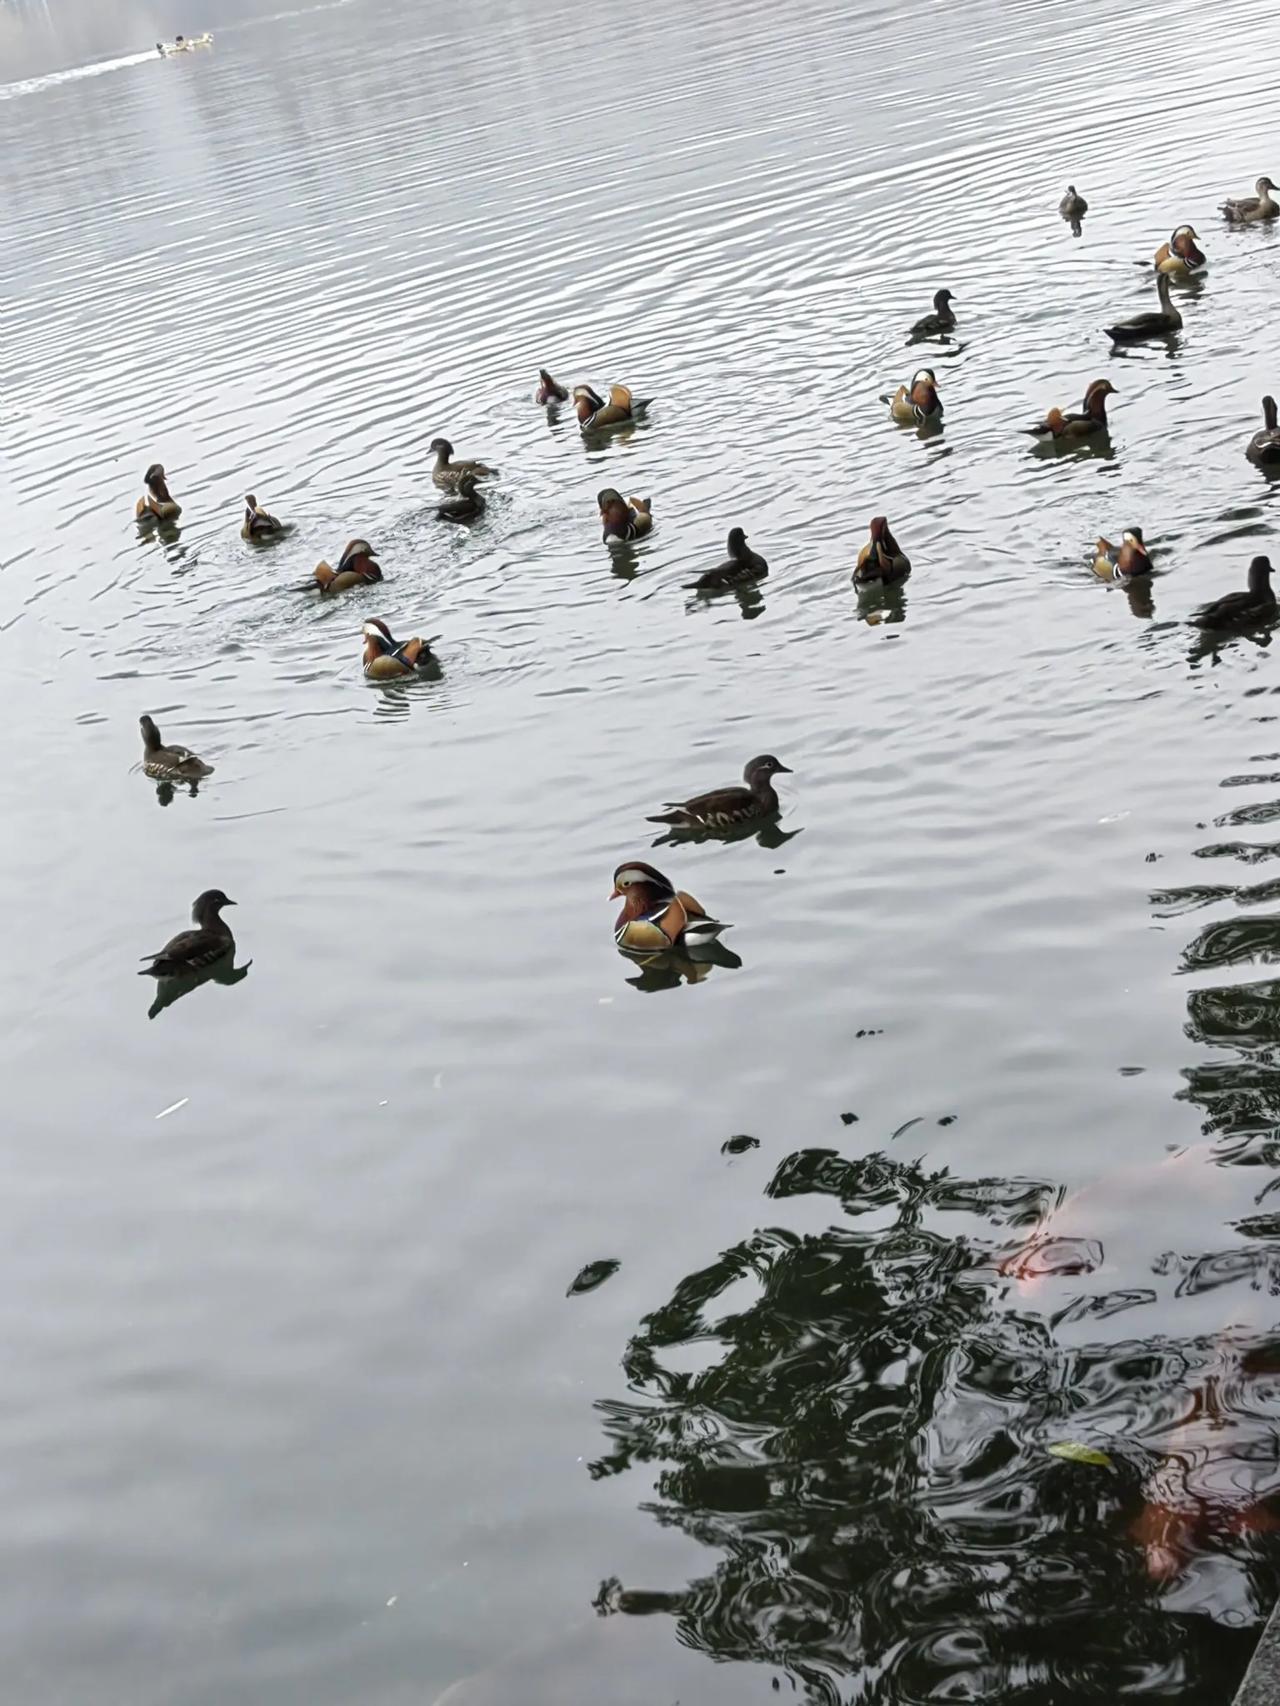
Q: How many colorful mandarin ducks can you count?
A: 13